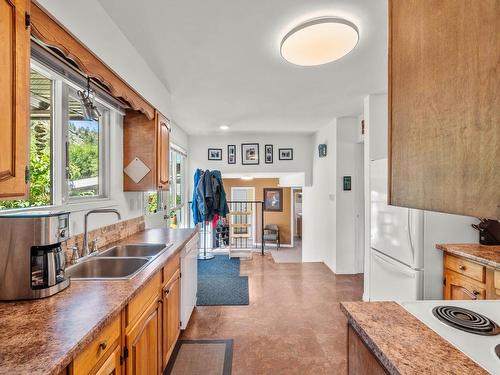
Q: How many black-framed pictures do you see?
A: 5